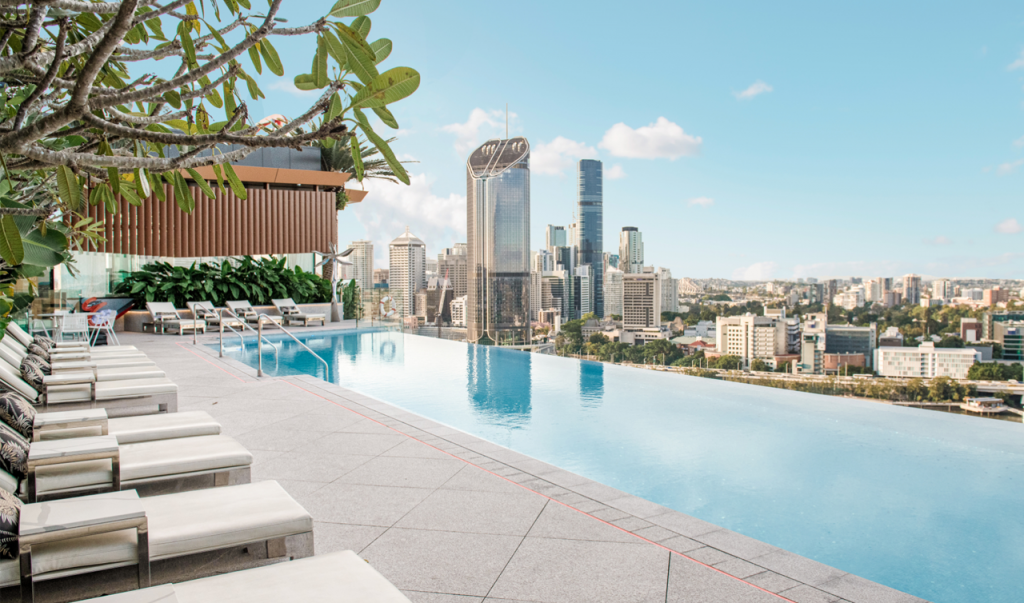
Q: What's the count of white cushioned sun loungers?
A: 13